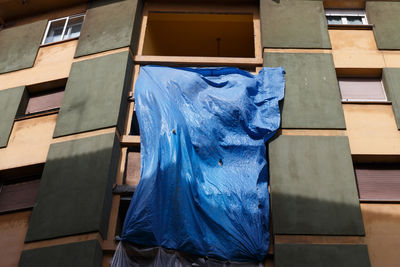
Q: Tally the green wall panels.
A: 12